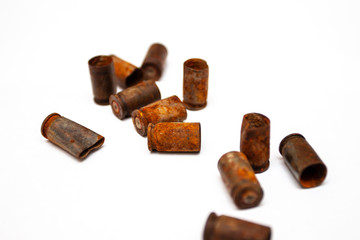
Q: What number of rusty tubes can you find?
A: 12